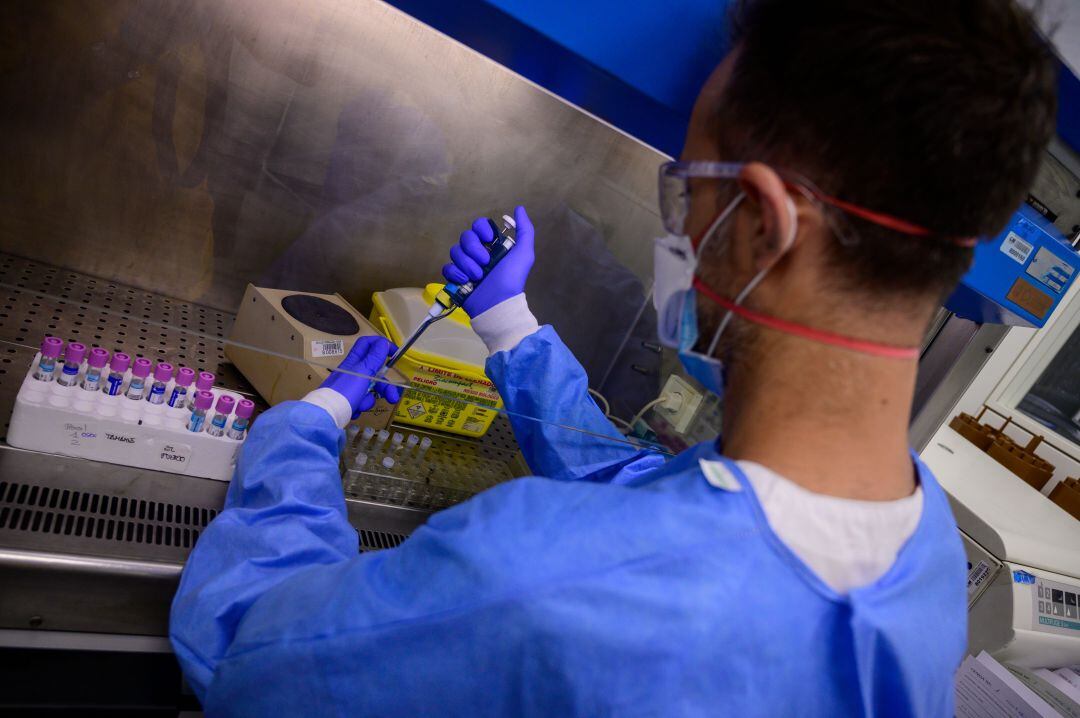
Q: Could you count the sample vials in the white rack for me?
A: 11